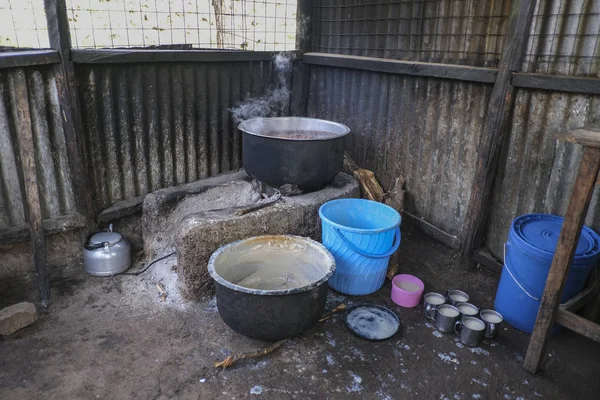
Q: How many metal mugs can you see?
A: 6